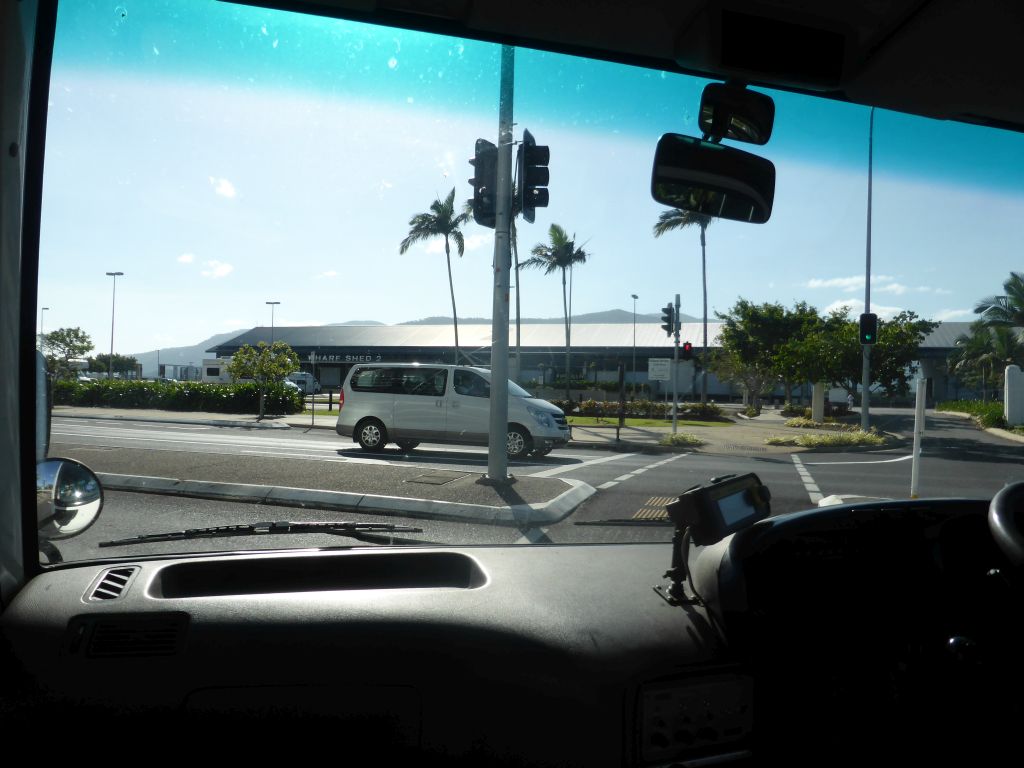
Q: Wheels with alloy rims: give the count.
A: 2